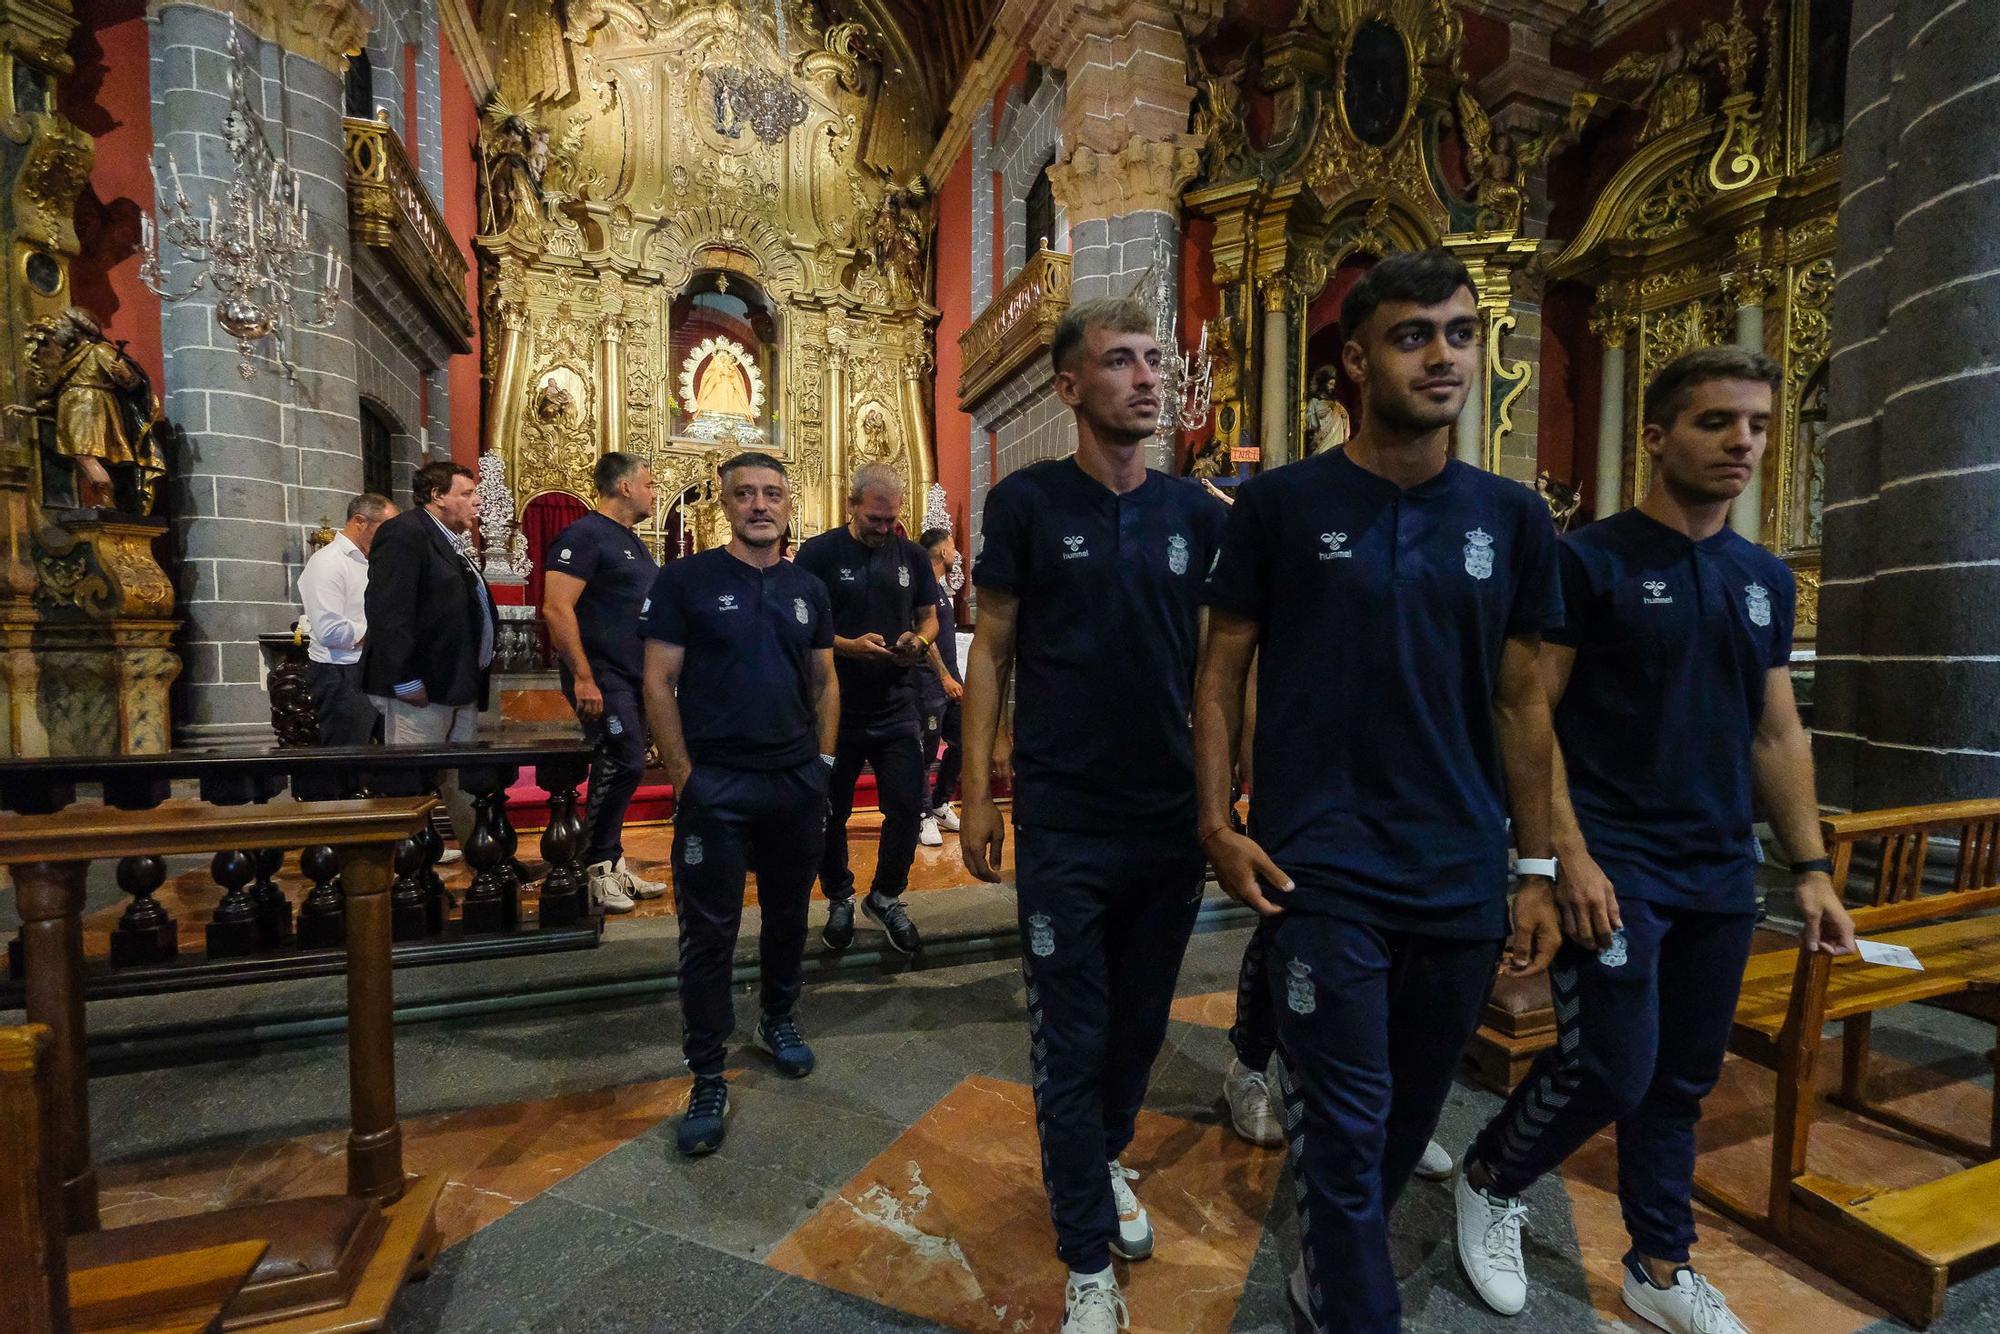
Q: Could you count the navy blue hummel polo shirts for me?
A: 7